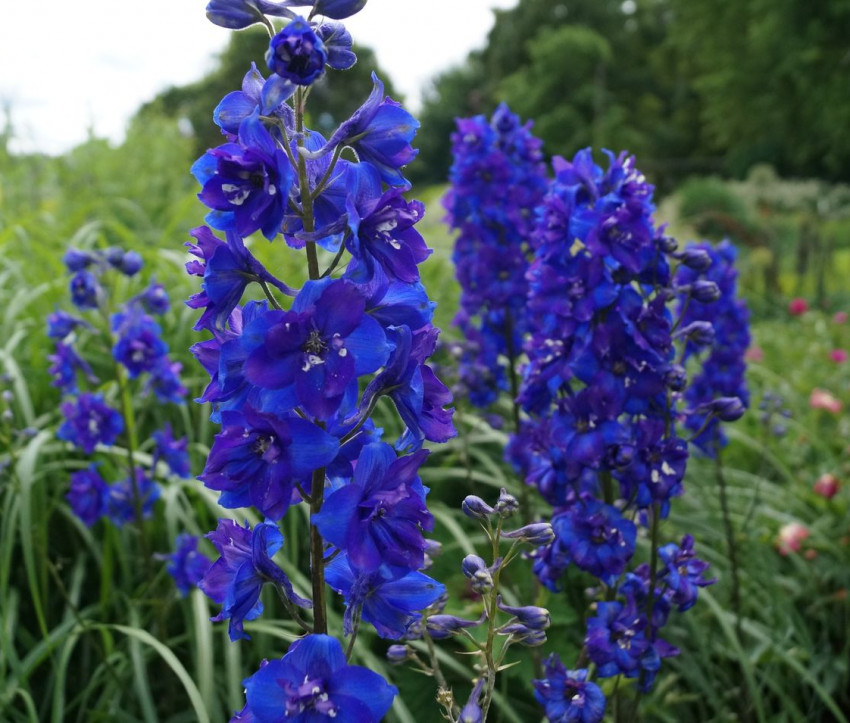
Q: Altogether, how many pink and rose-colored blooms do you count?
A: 7